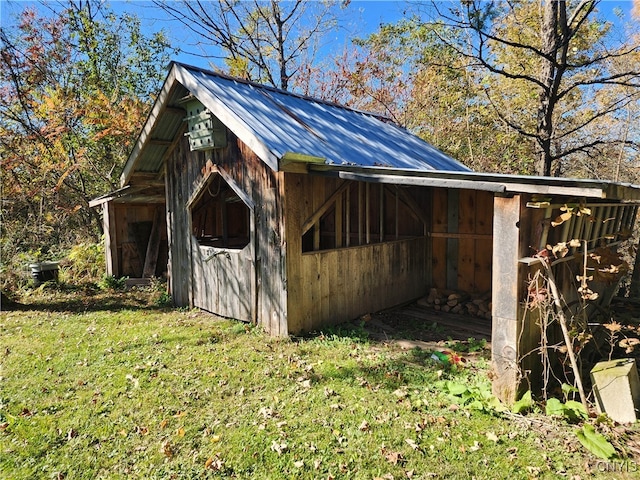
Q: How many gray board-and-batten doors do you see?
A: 1